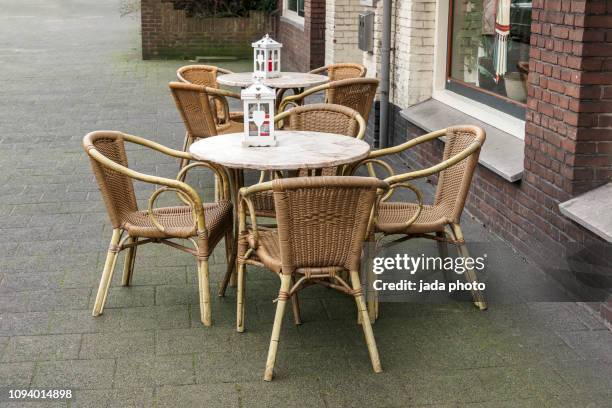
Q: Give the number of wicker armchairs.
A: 8